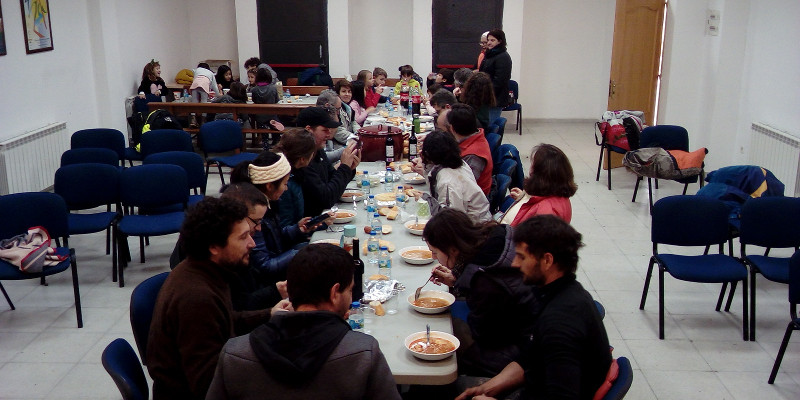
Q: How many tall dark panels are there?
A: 2